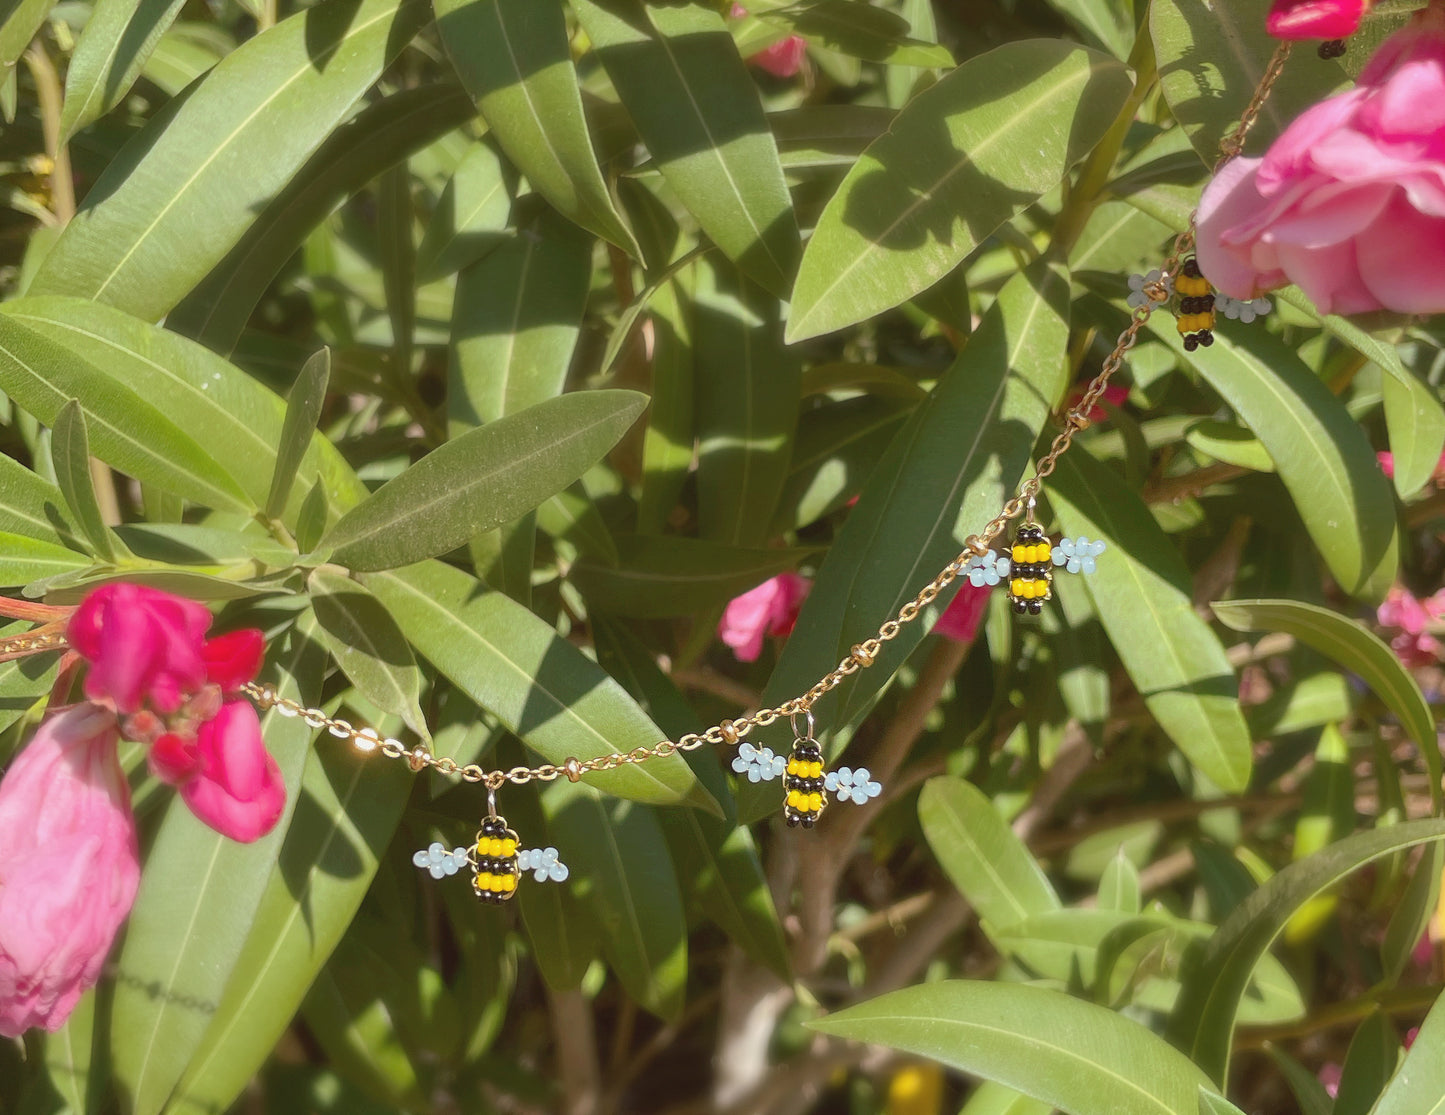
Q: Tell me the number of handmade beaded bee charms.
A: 4